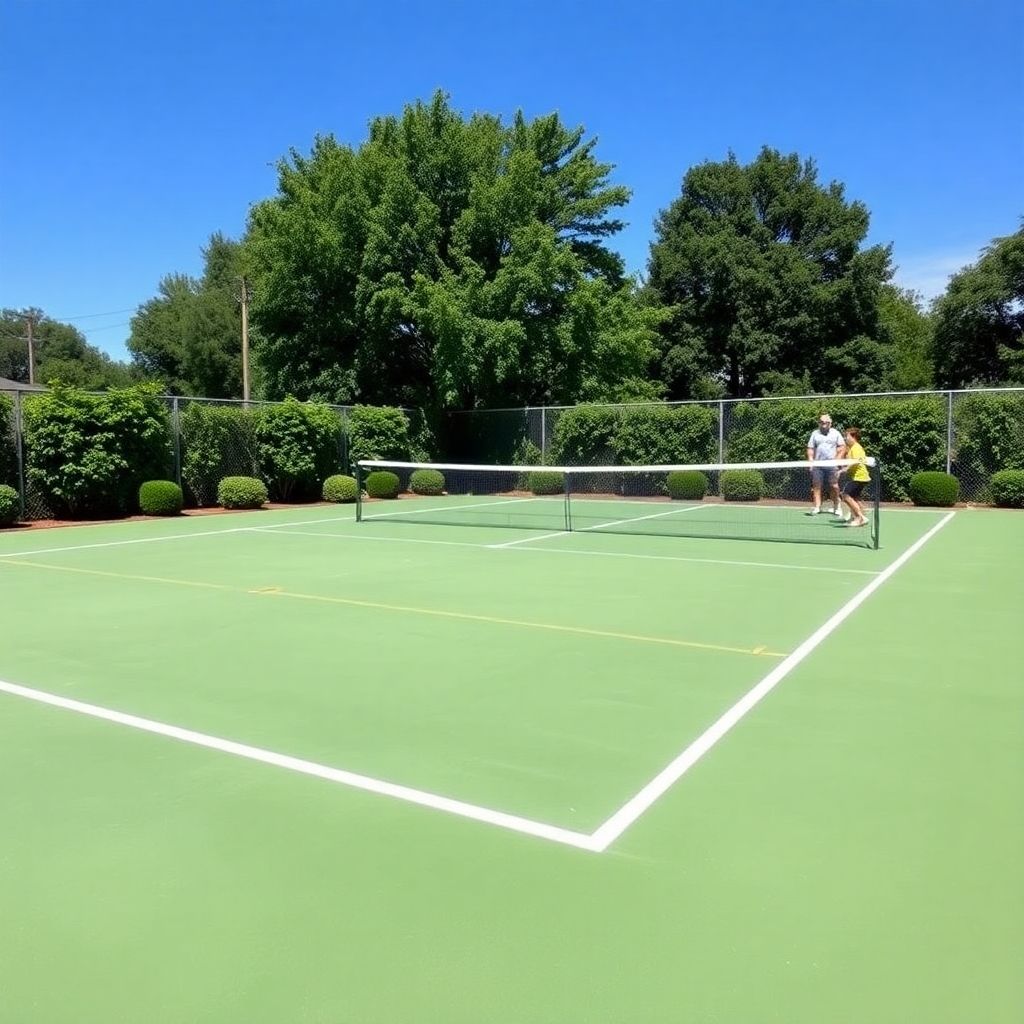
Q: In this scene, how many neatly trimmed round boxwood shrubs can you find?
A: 11